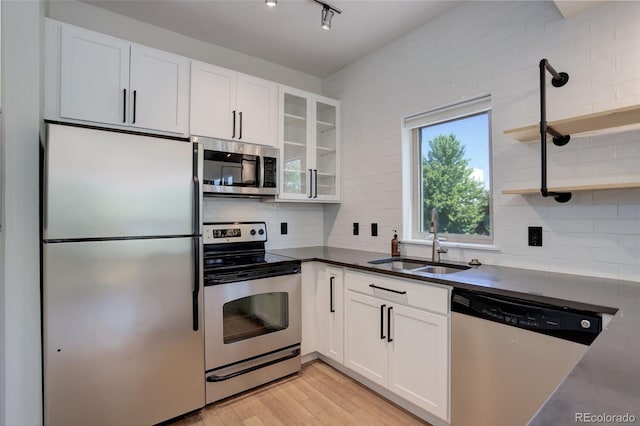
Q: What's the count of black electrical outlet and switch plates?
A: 4